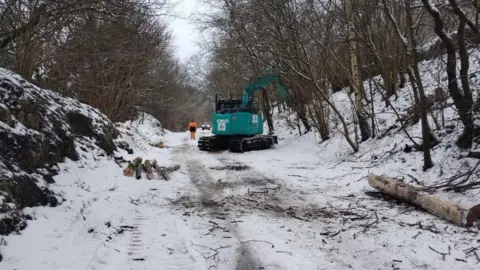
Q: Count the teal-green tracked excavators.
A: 1